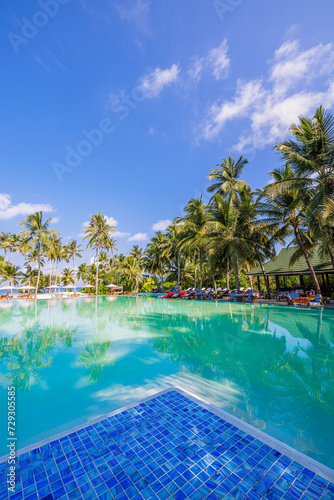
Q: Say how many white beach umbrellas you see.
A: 6